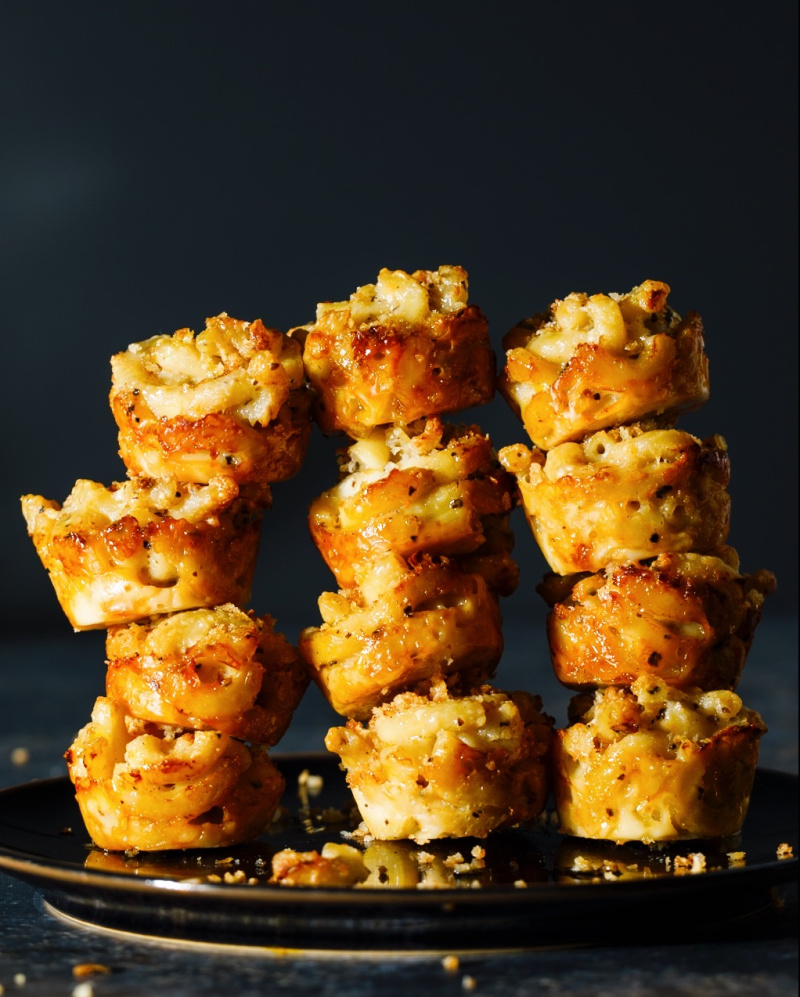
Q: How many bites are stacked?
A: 12